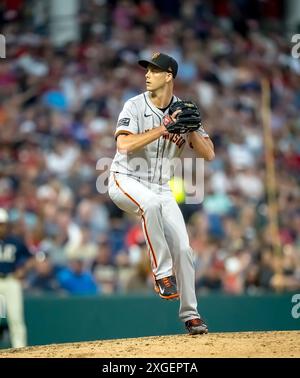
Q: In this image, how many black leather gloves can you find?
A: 1